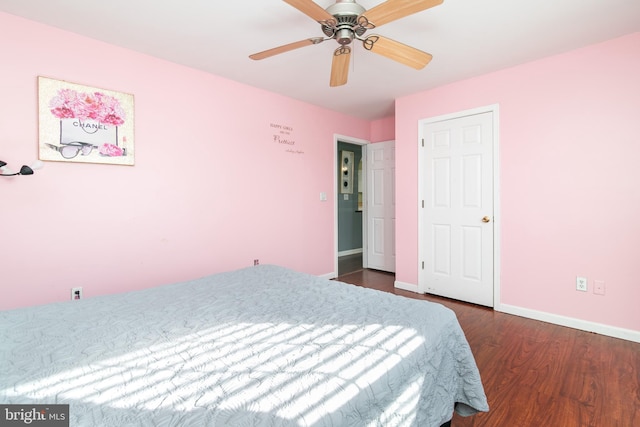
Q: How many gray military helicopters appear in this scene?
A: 0